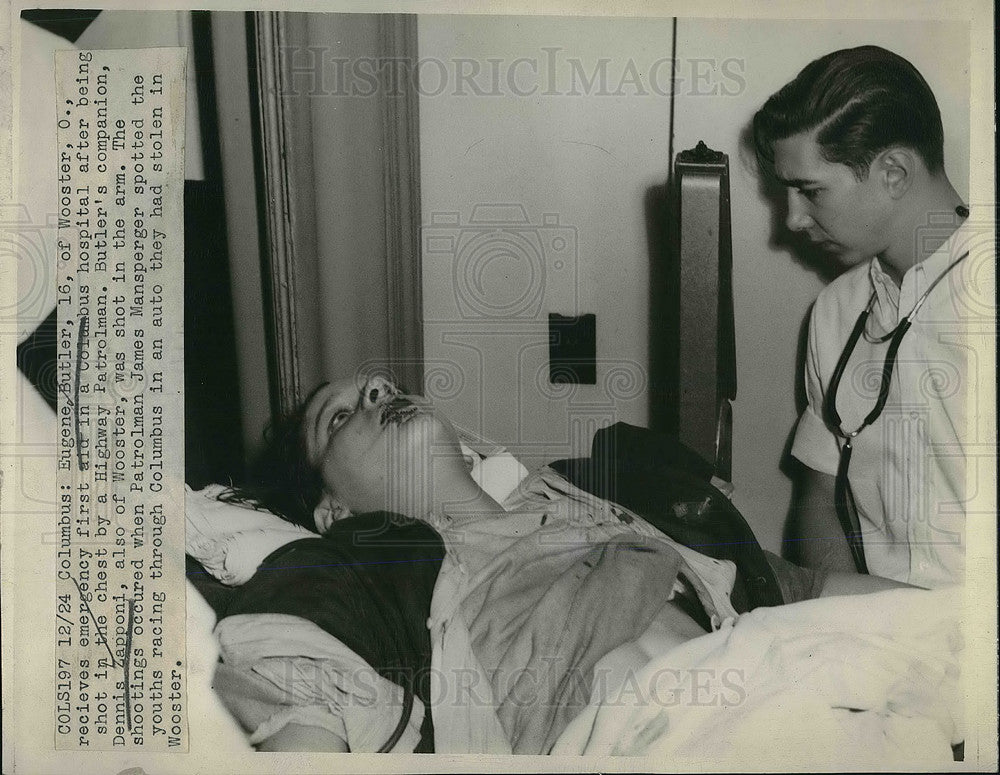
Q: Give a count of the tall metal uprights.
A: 1